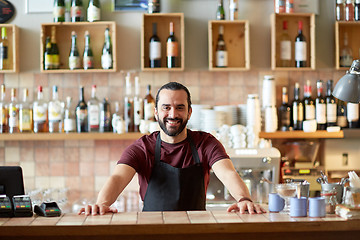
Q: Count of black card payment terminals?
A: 3